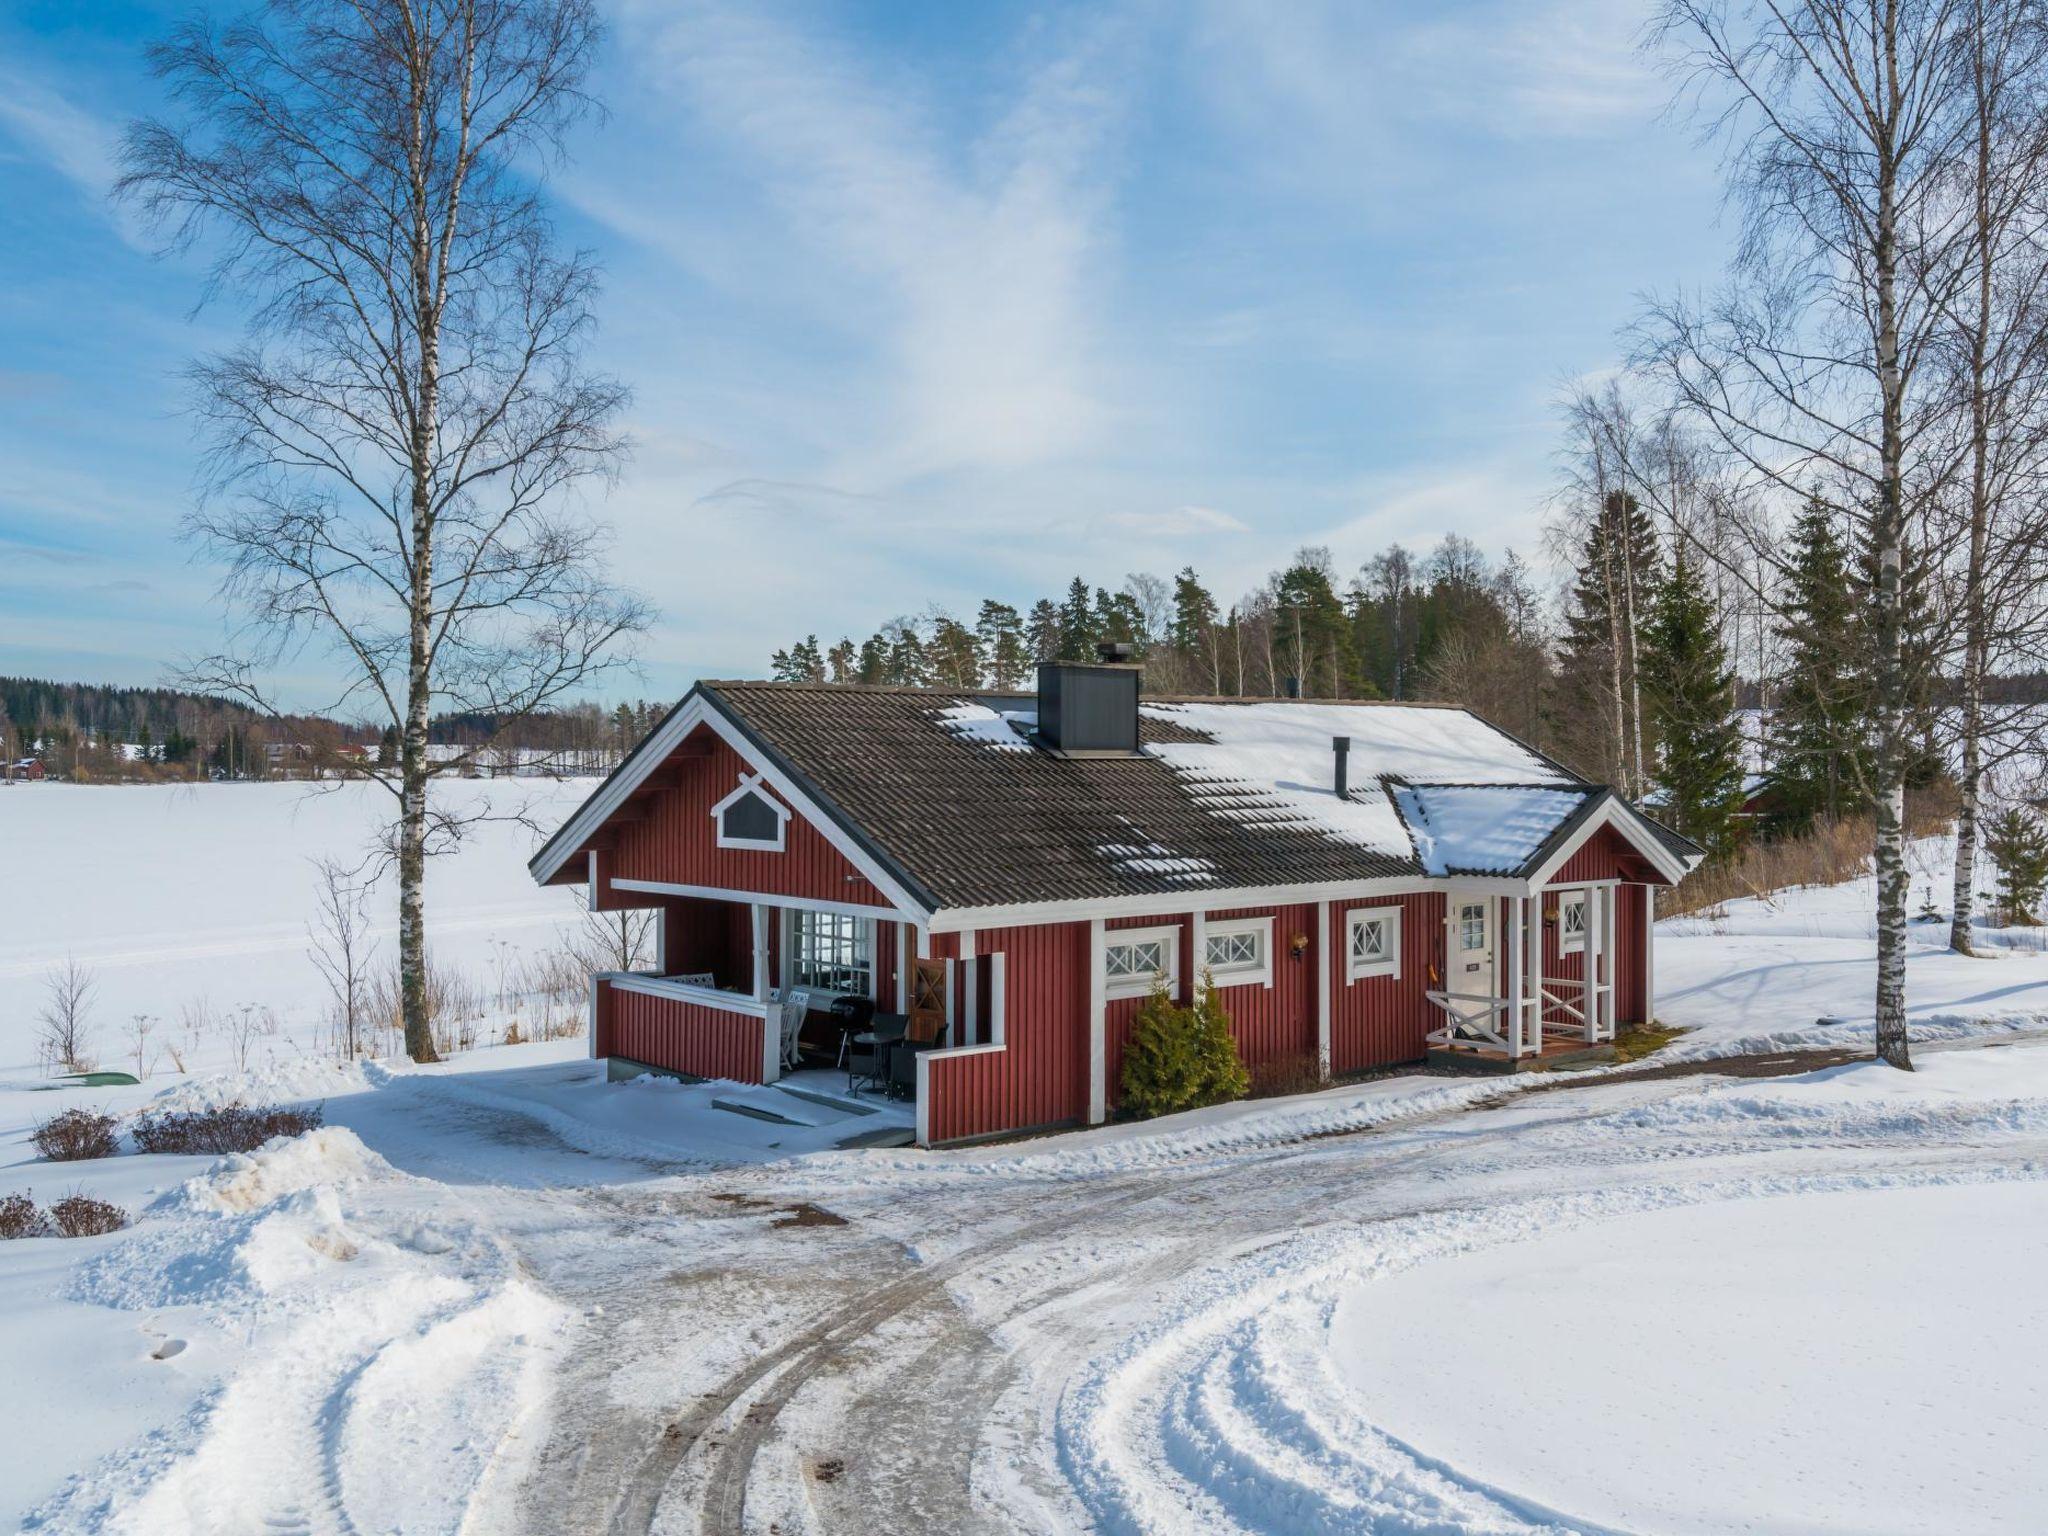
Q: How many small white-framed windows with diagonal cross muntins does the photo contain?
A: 4